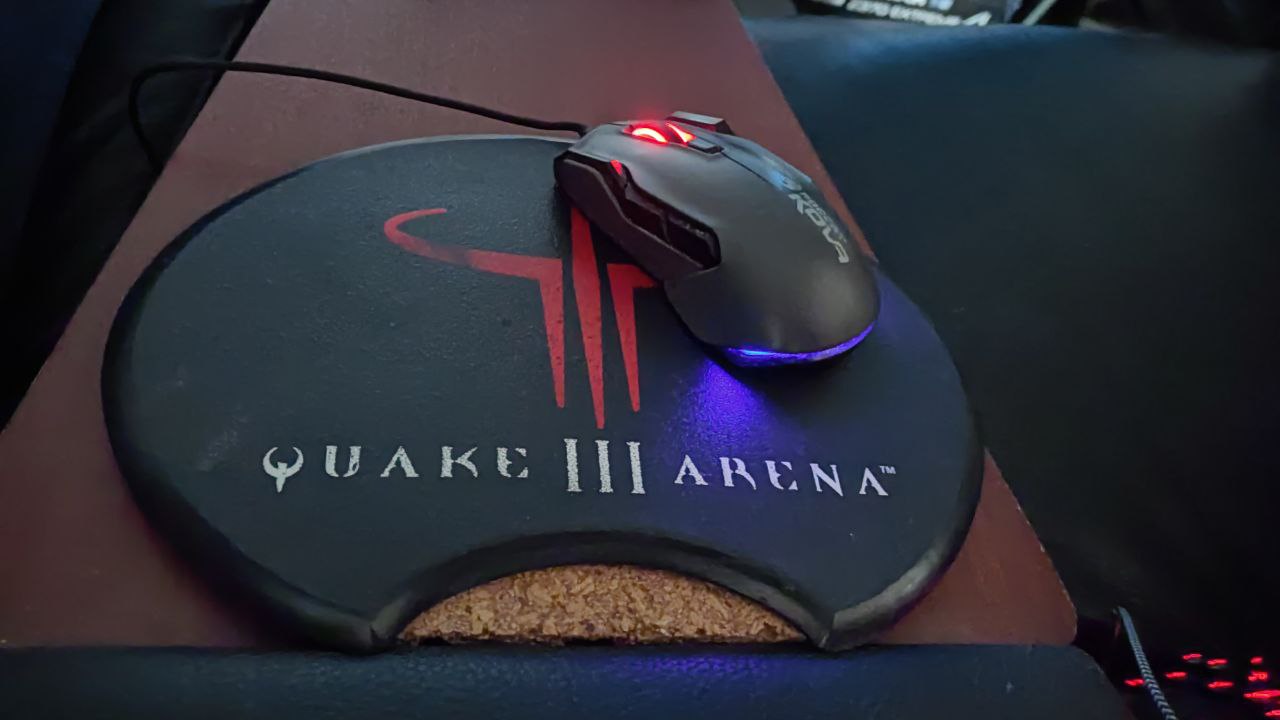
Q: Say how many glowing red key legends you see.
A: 9